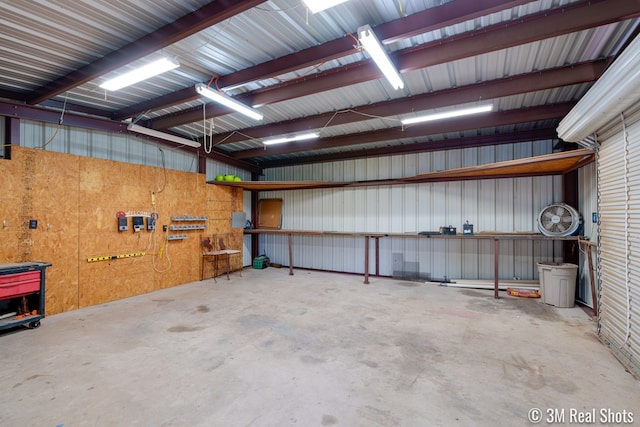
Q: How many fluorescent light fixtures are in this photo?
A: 7